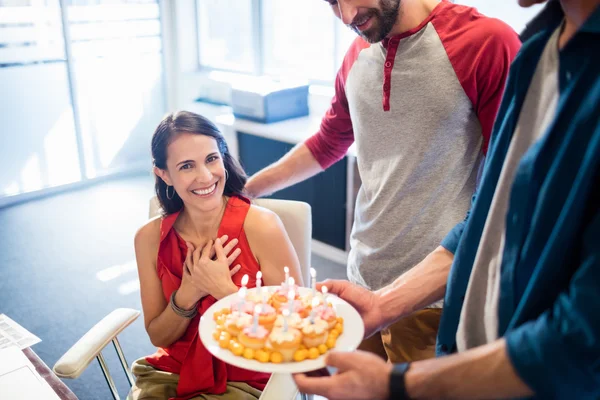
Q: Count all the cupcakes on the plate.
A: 12